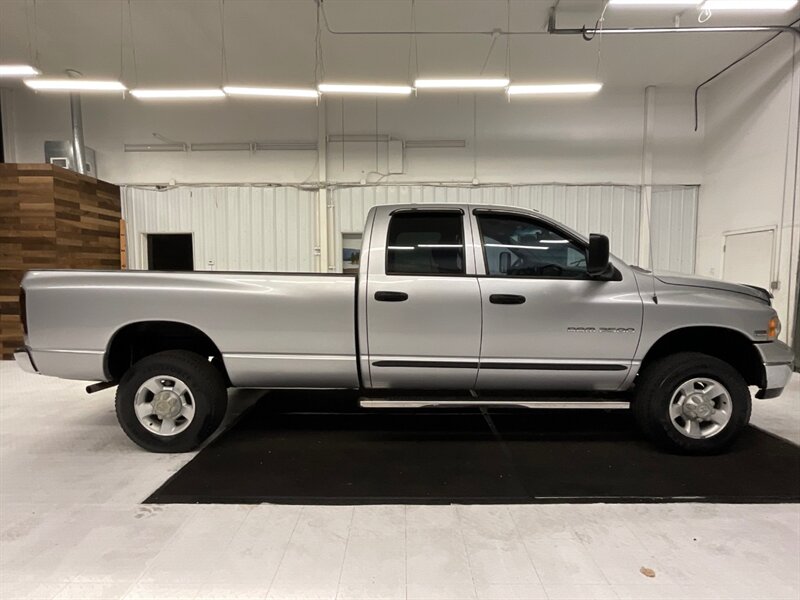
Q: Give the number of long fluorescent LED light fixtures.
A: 9